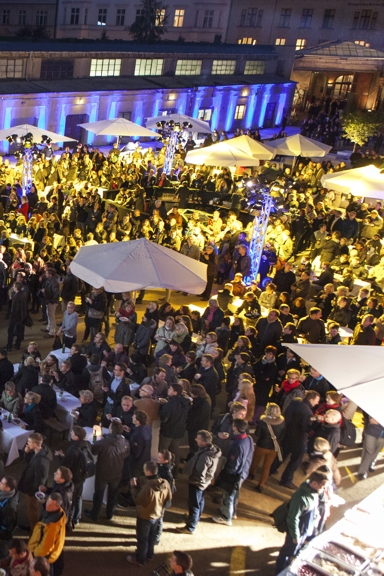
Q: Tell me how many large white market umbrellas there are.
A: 9